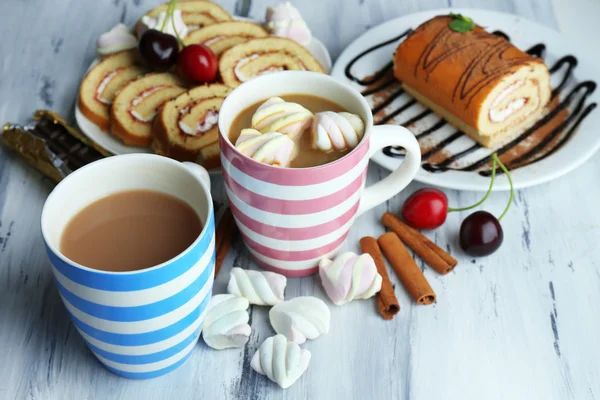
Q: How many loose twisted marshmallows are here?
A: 5